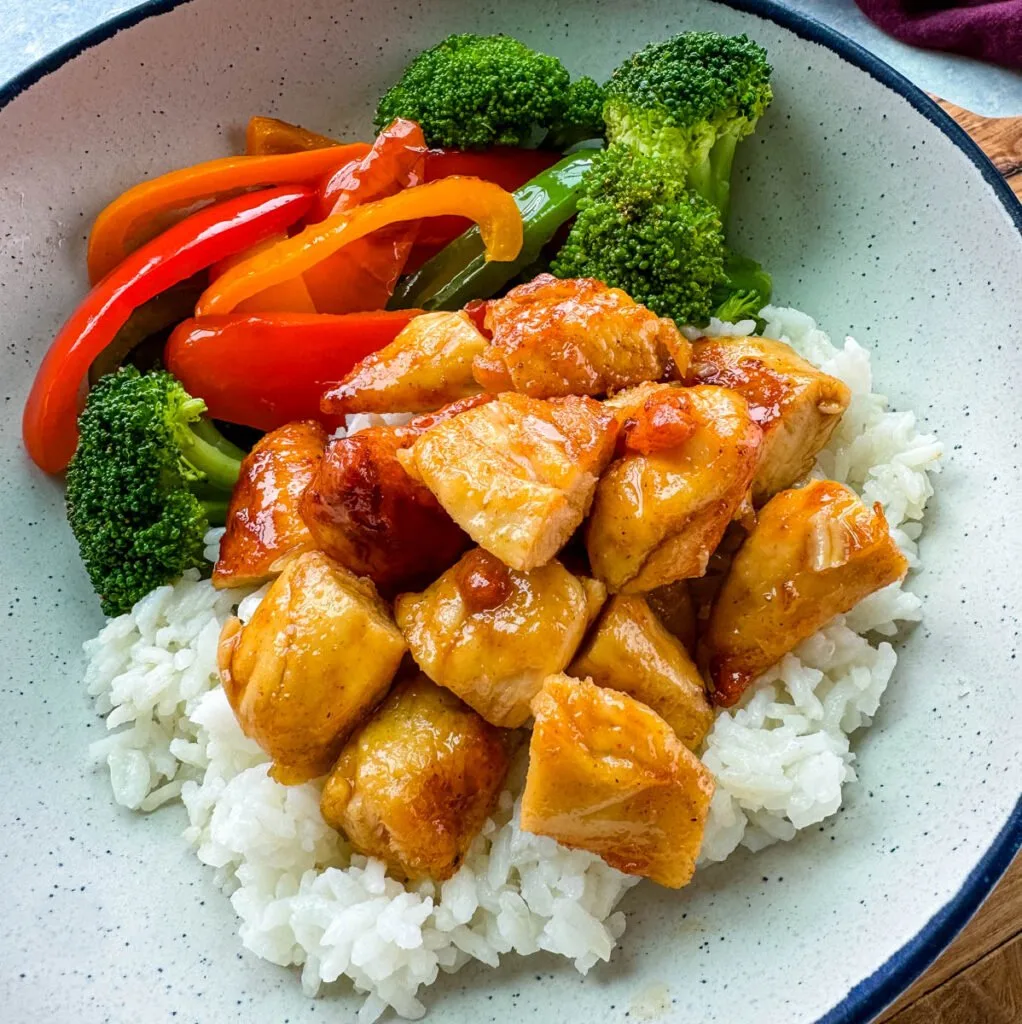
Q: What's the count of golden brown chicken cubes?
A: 13